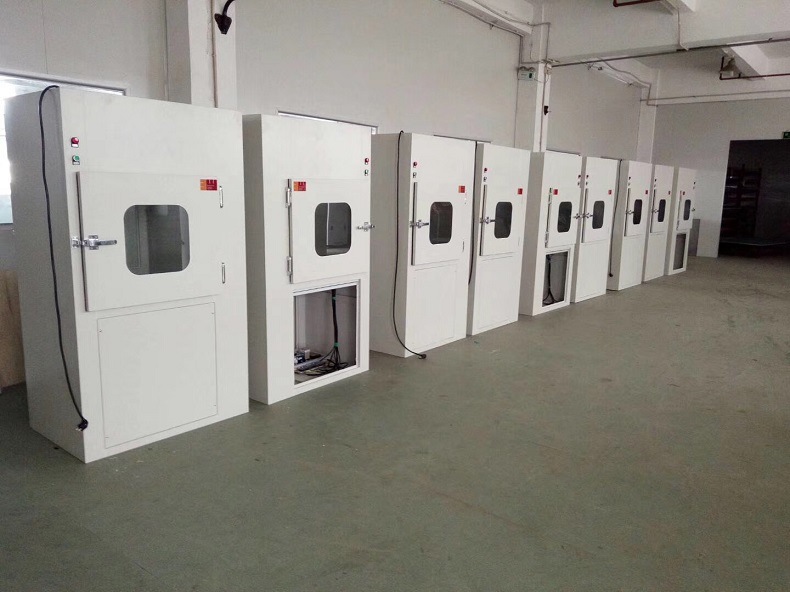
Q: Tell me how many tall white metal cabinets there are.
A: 9